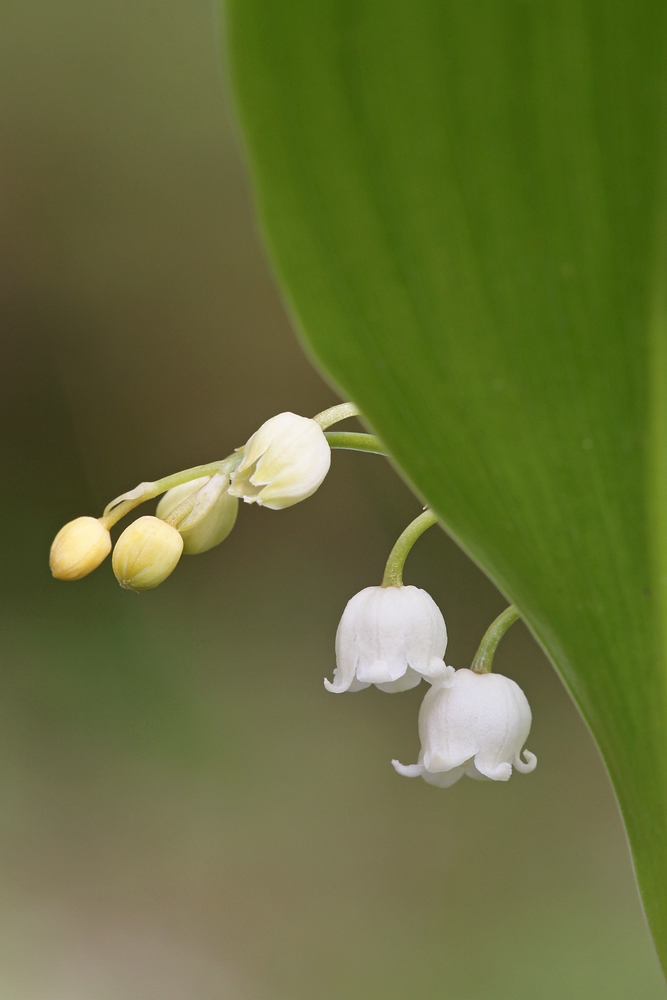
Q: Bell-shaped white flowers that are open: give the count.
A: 2